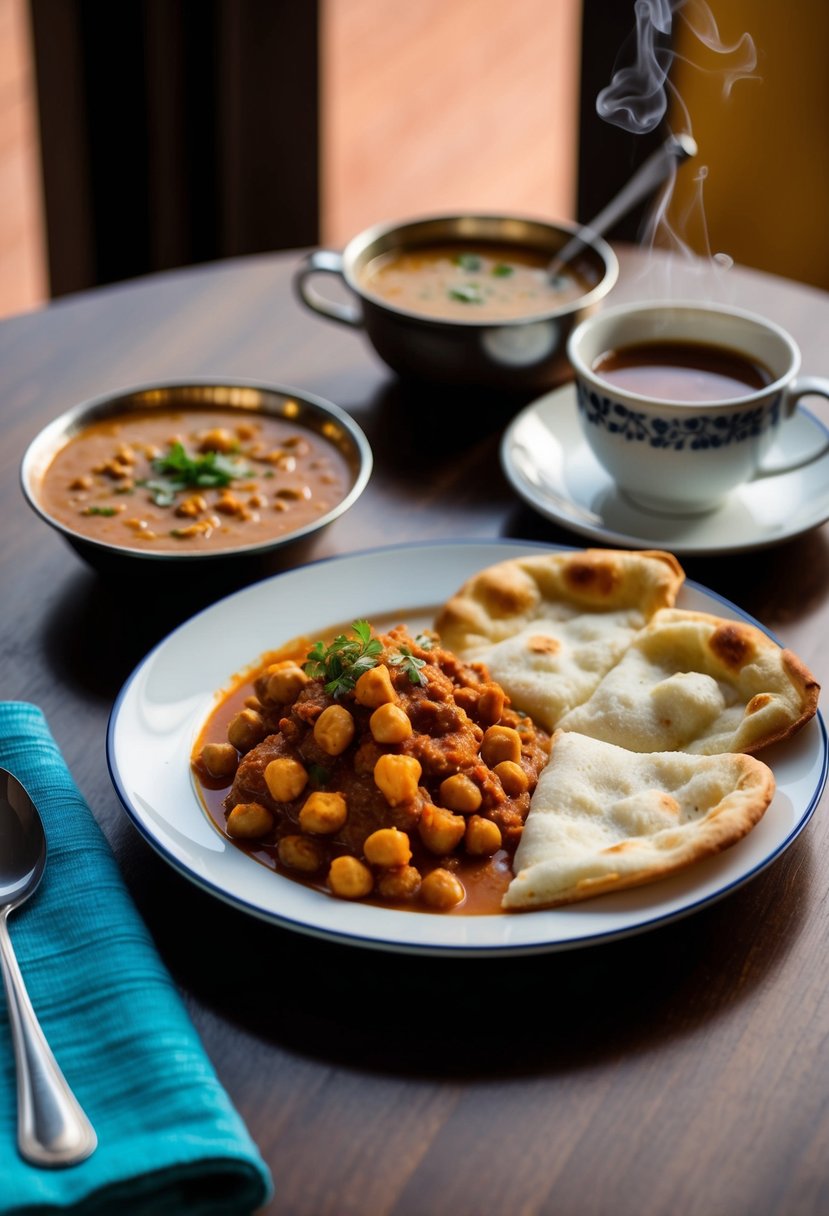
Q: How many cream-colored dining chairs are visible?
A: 0